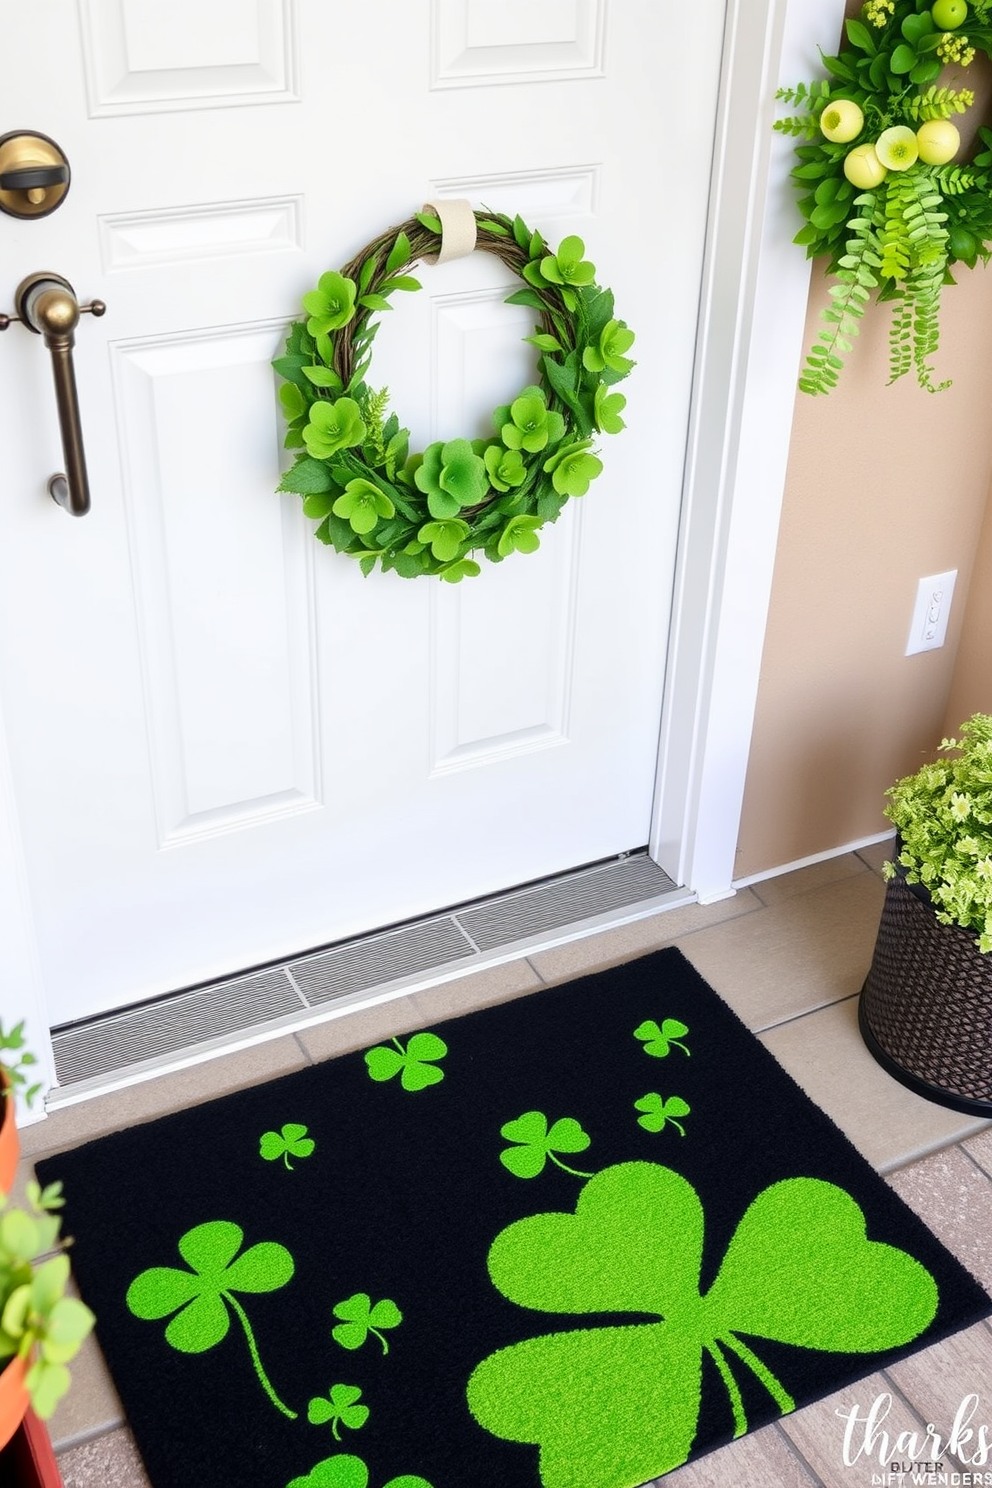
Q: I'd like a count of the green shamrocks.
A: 10